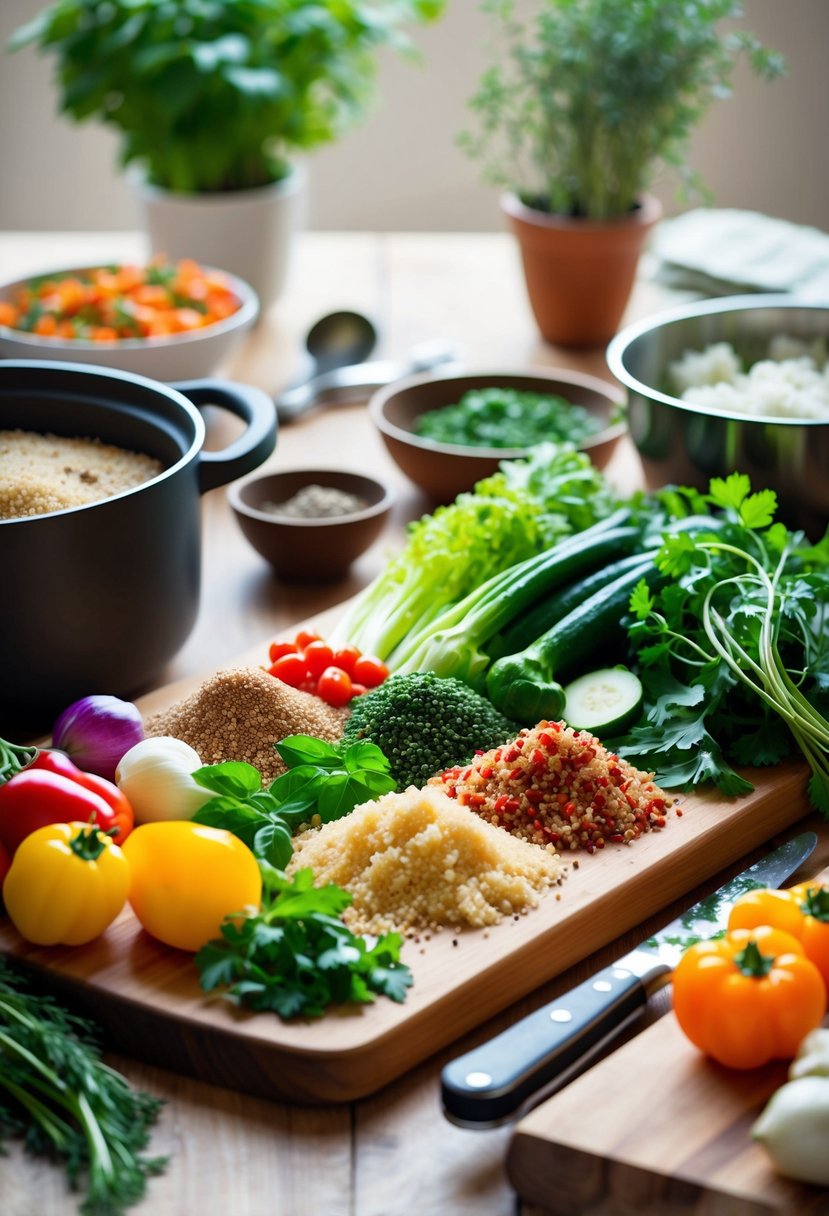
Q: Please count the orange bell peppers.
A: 2